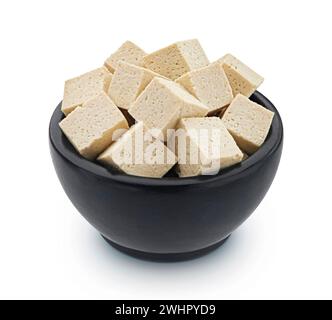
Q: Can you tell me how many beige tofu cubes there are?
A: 11